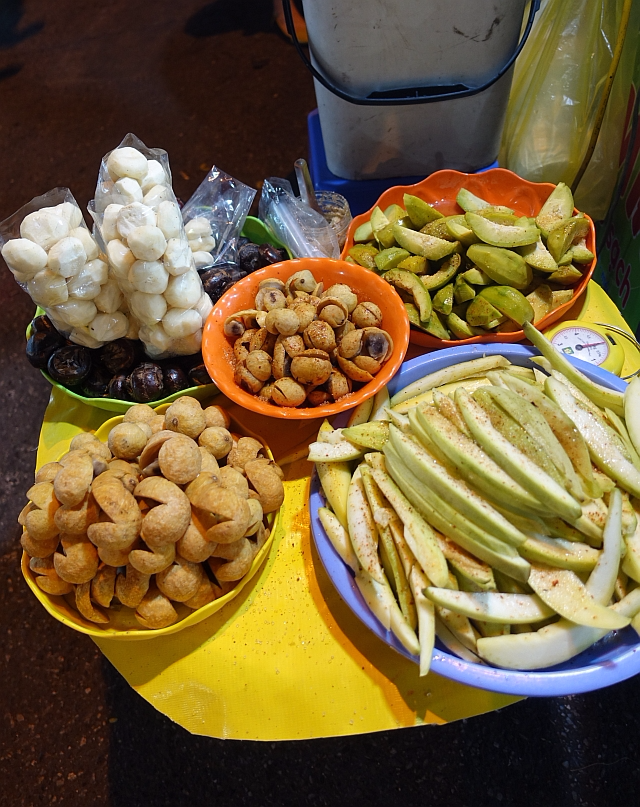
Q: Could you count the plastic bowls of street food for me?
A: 5